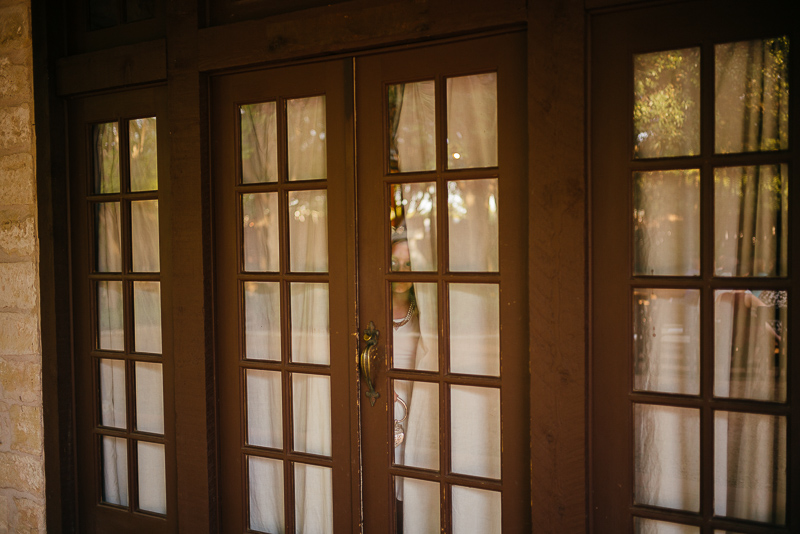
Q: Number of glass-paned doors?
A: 4